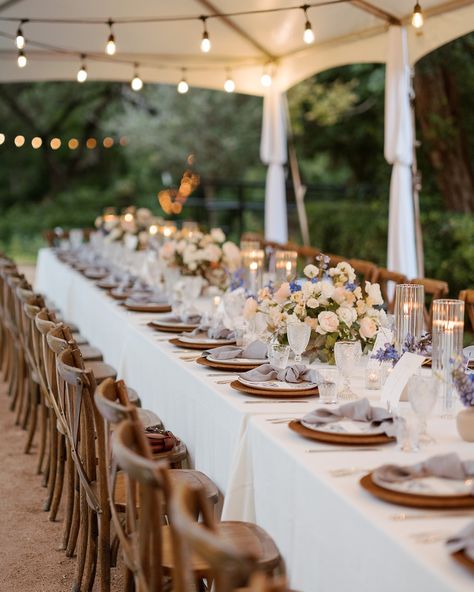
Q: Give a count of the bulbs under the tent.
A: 11